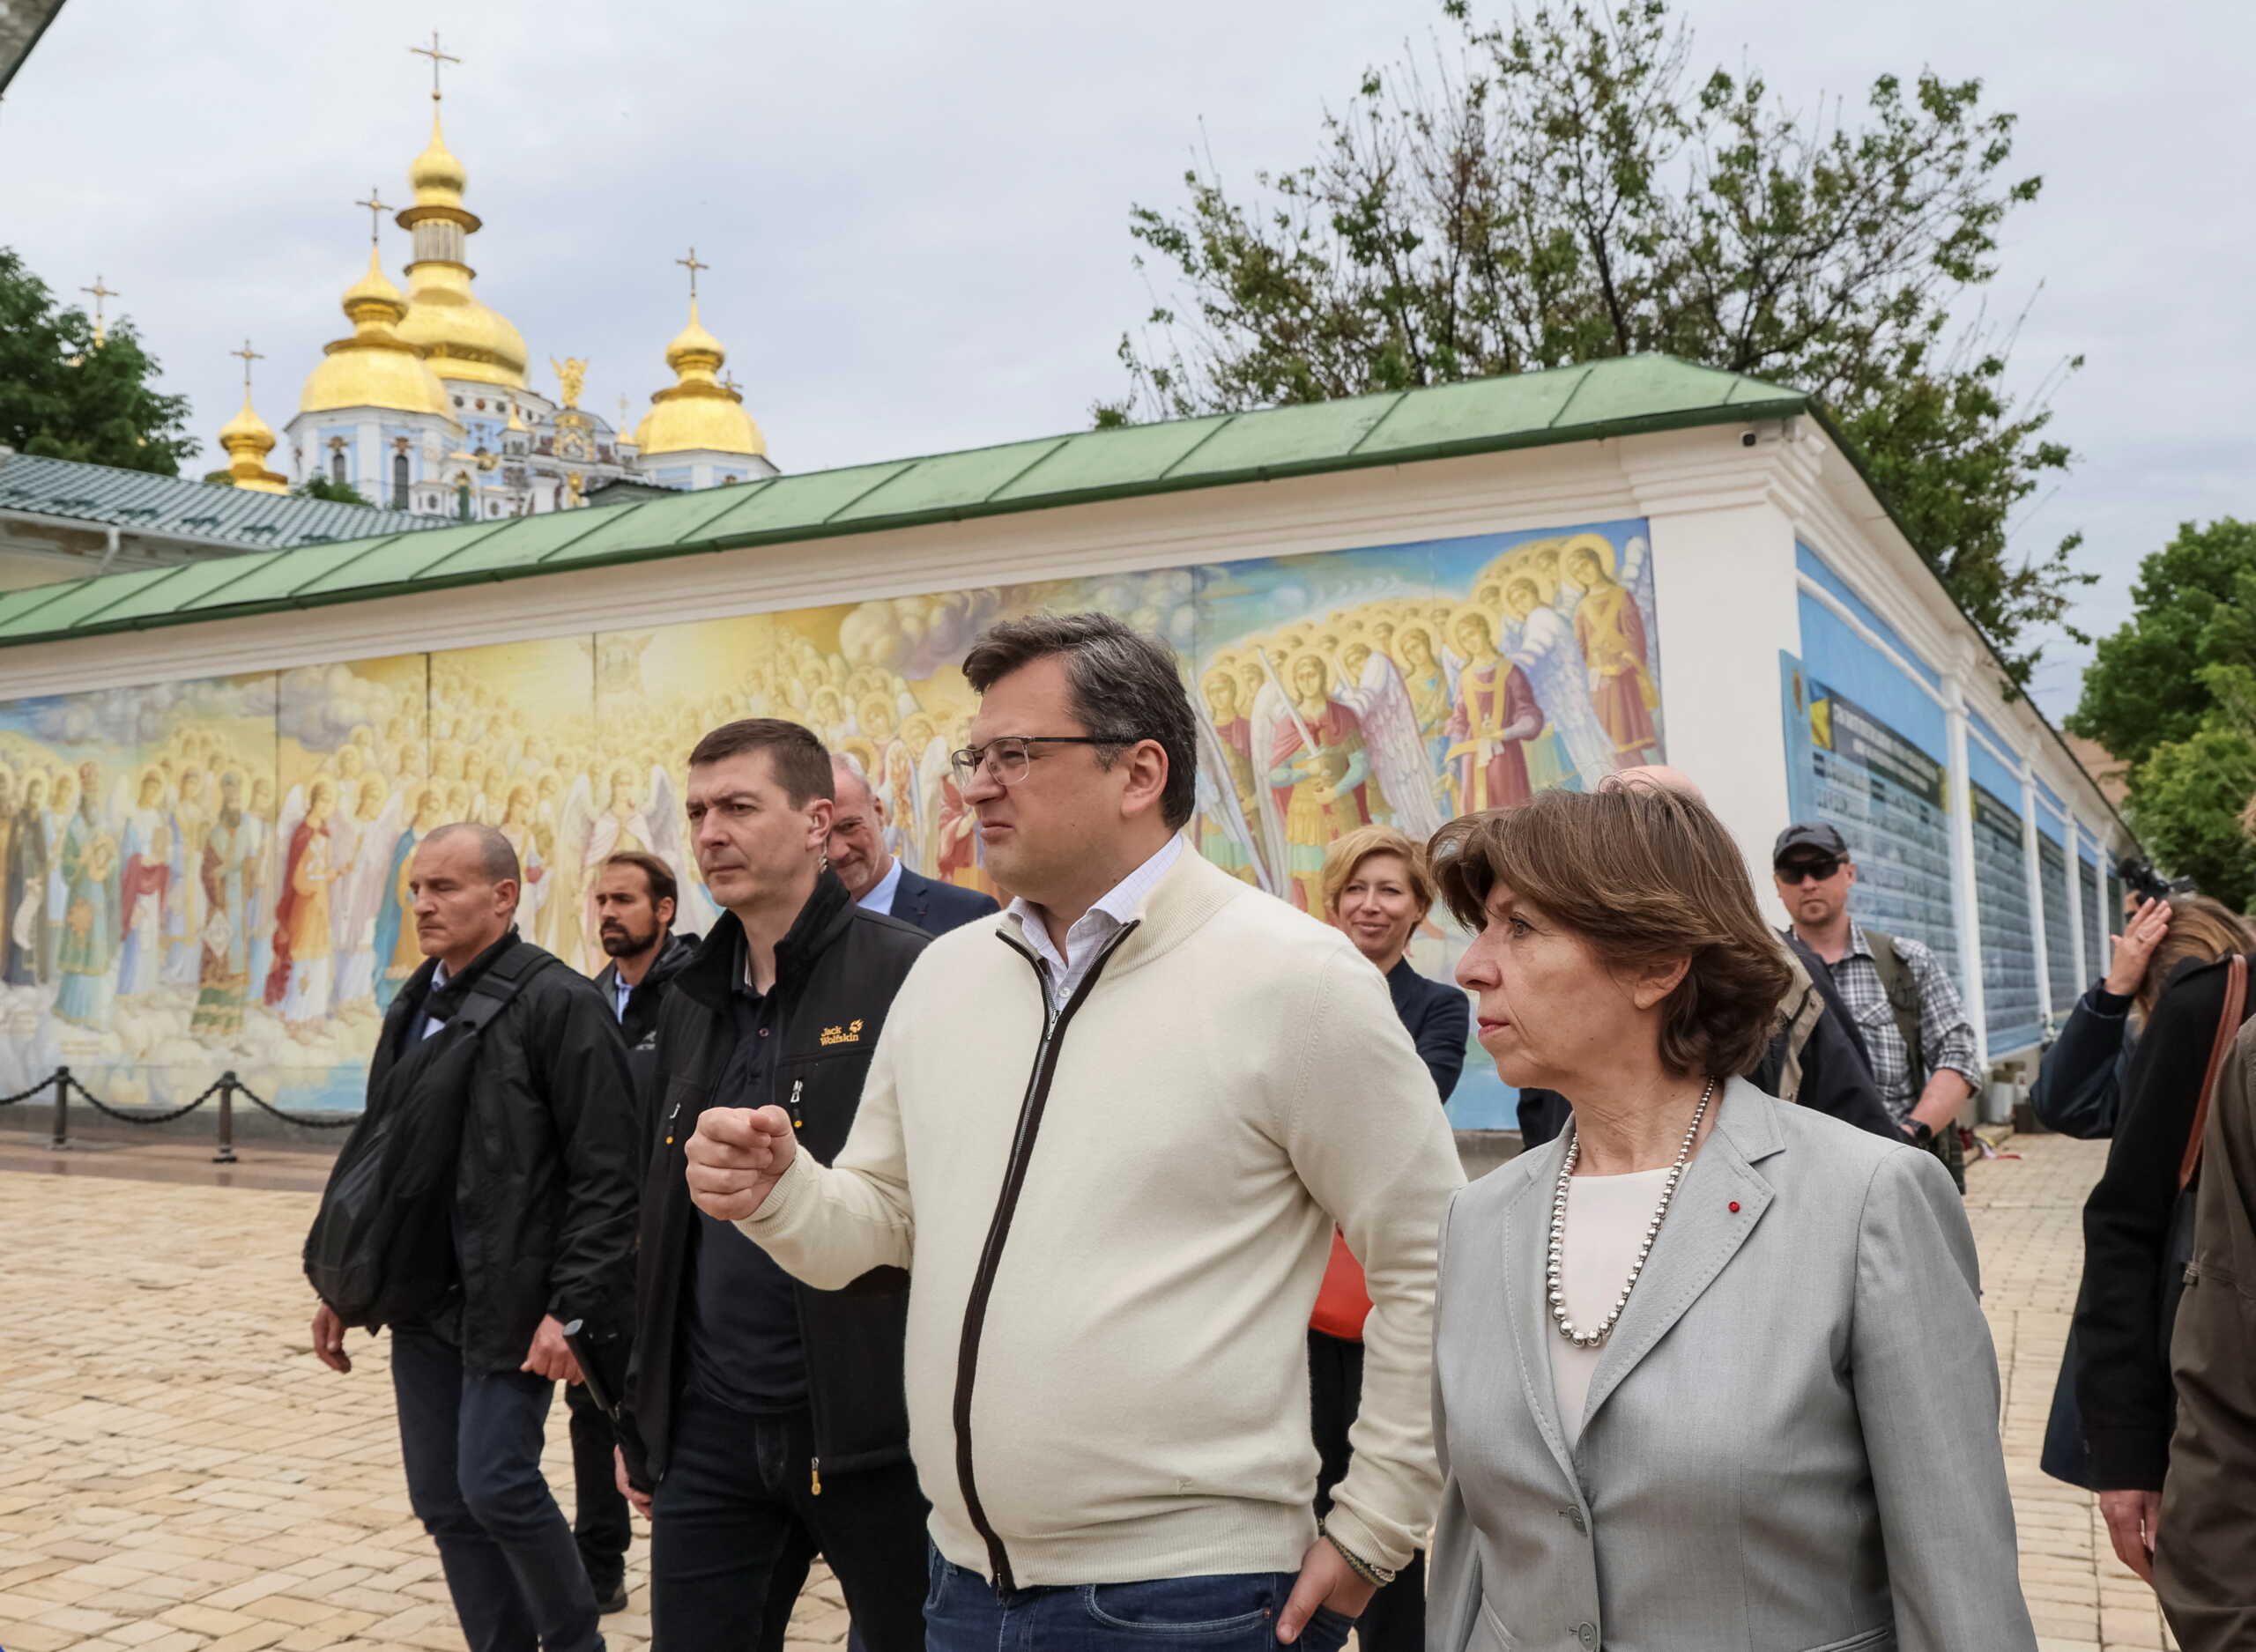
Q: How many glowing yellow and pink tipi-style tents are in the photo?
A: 0